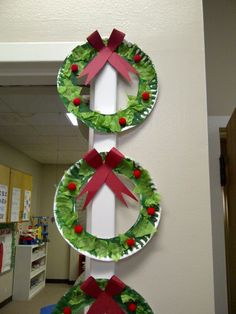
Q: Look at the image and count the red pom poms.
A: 12